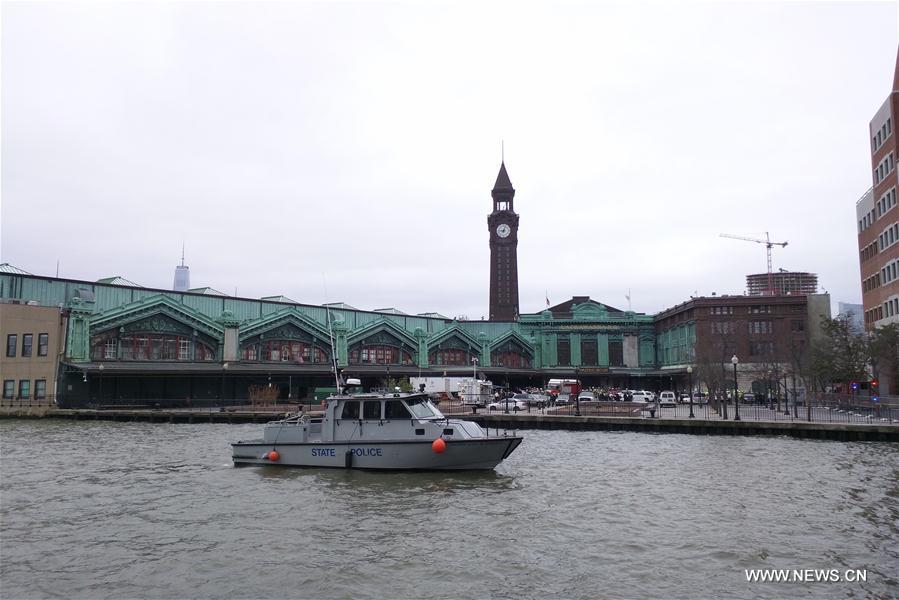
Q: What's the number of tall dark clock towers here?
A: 1